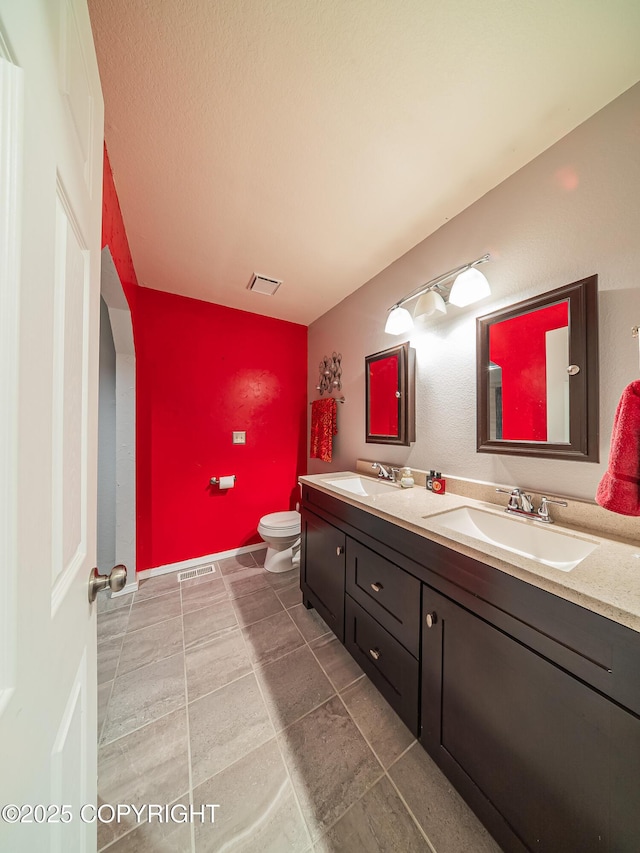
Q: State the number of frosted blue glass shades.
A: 0